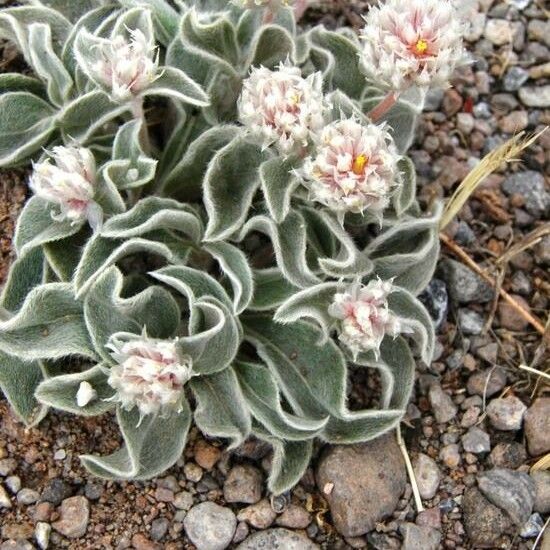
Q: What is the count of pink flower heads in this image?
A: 7